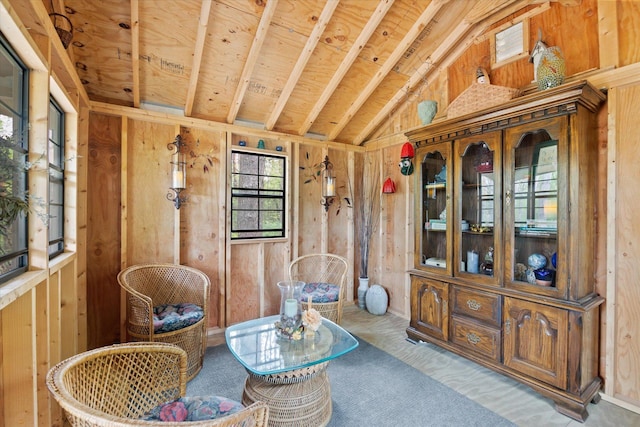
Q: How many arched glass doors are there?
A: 3